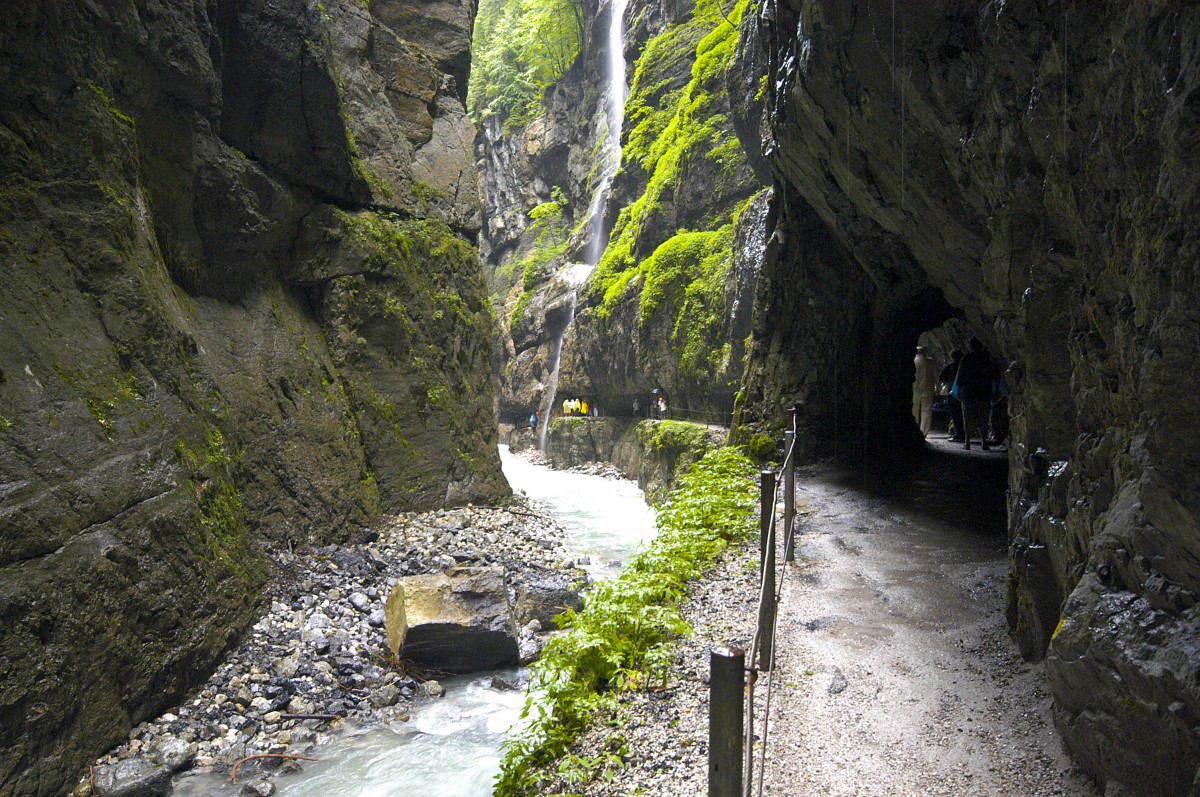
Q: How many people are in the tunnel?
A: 4